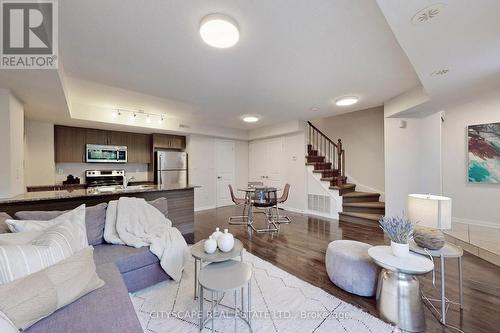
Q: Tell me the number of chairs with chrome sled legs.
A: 4